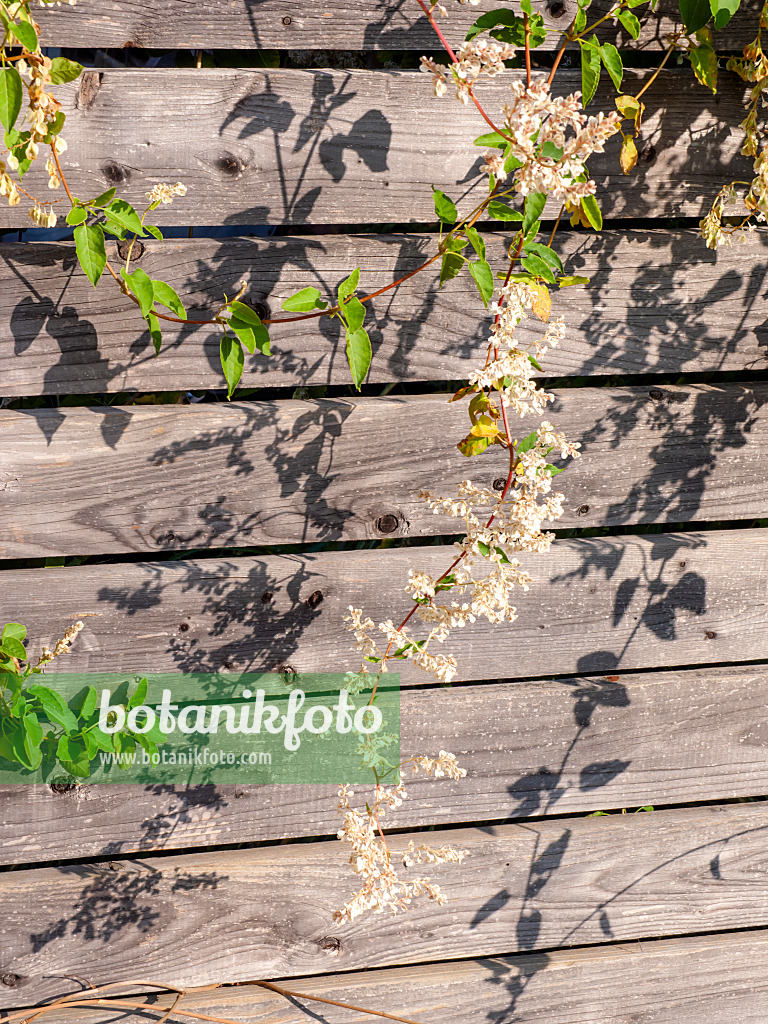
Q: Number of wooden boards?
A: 8